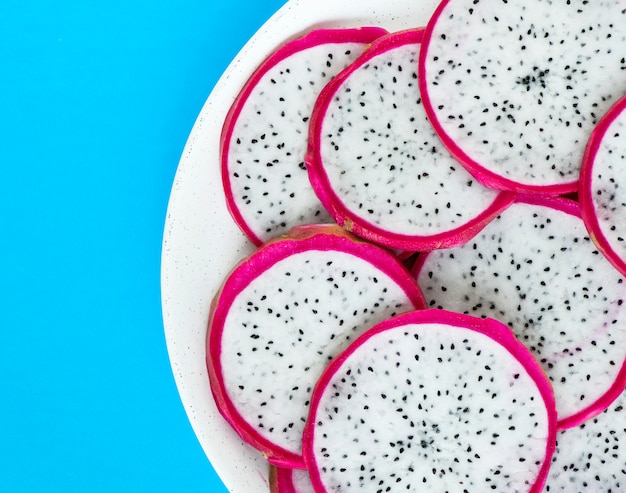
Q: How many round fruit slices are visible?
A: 9